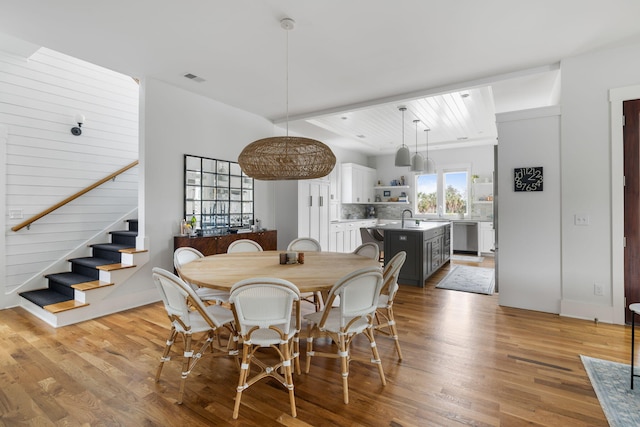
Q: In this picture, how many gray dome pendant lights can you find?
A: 3